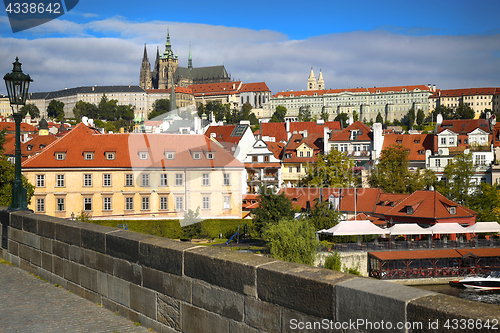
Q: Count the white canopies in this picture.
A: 4